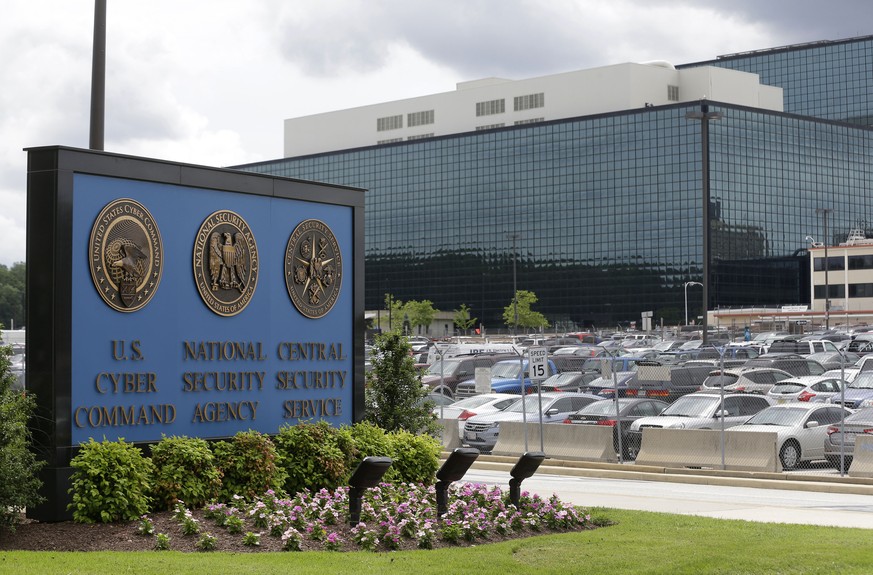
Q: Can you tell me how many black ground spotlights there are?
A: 3